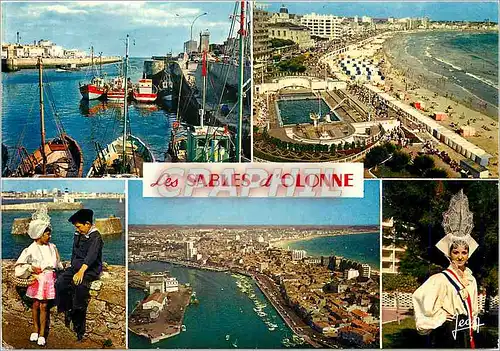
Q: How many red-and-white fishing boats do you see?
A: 3